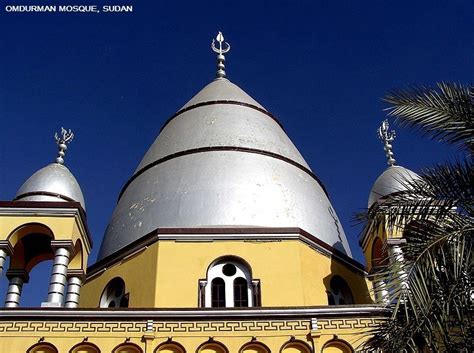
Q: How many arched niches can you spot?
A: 8